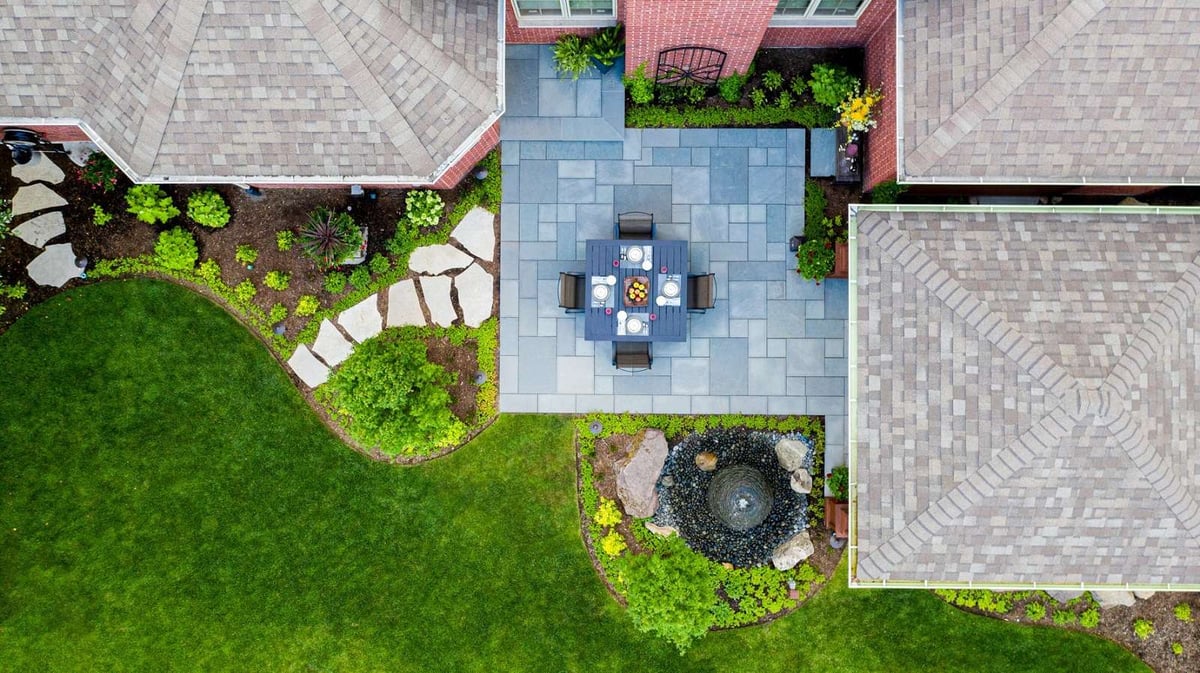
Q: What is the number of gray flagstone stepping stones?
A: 12